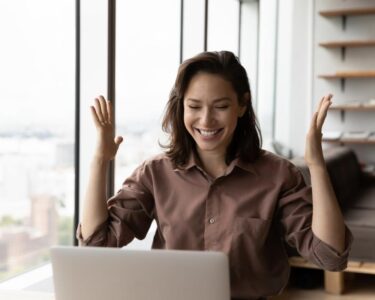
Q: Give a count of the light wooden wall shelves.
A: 5